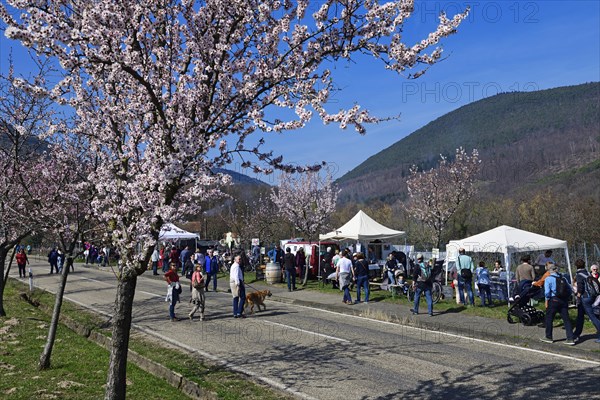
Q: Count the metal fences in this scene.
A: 1